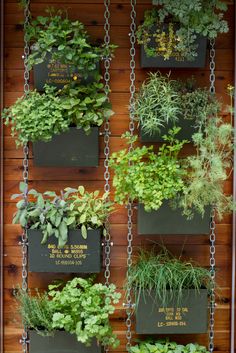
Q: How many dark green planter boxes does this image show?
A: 8